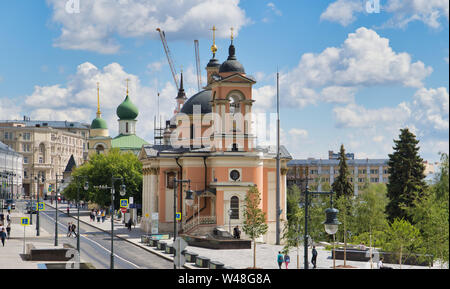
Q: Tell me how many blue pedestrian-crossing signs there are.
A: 4